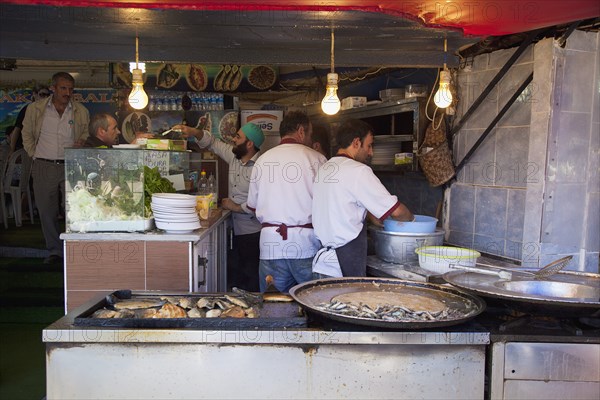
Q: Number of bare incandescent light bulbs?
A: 3